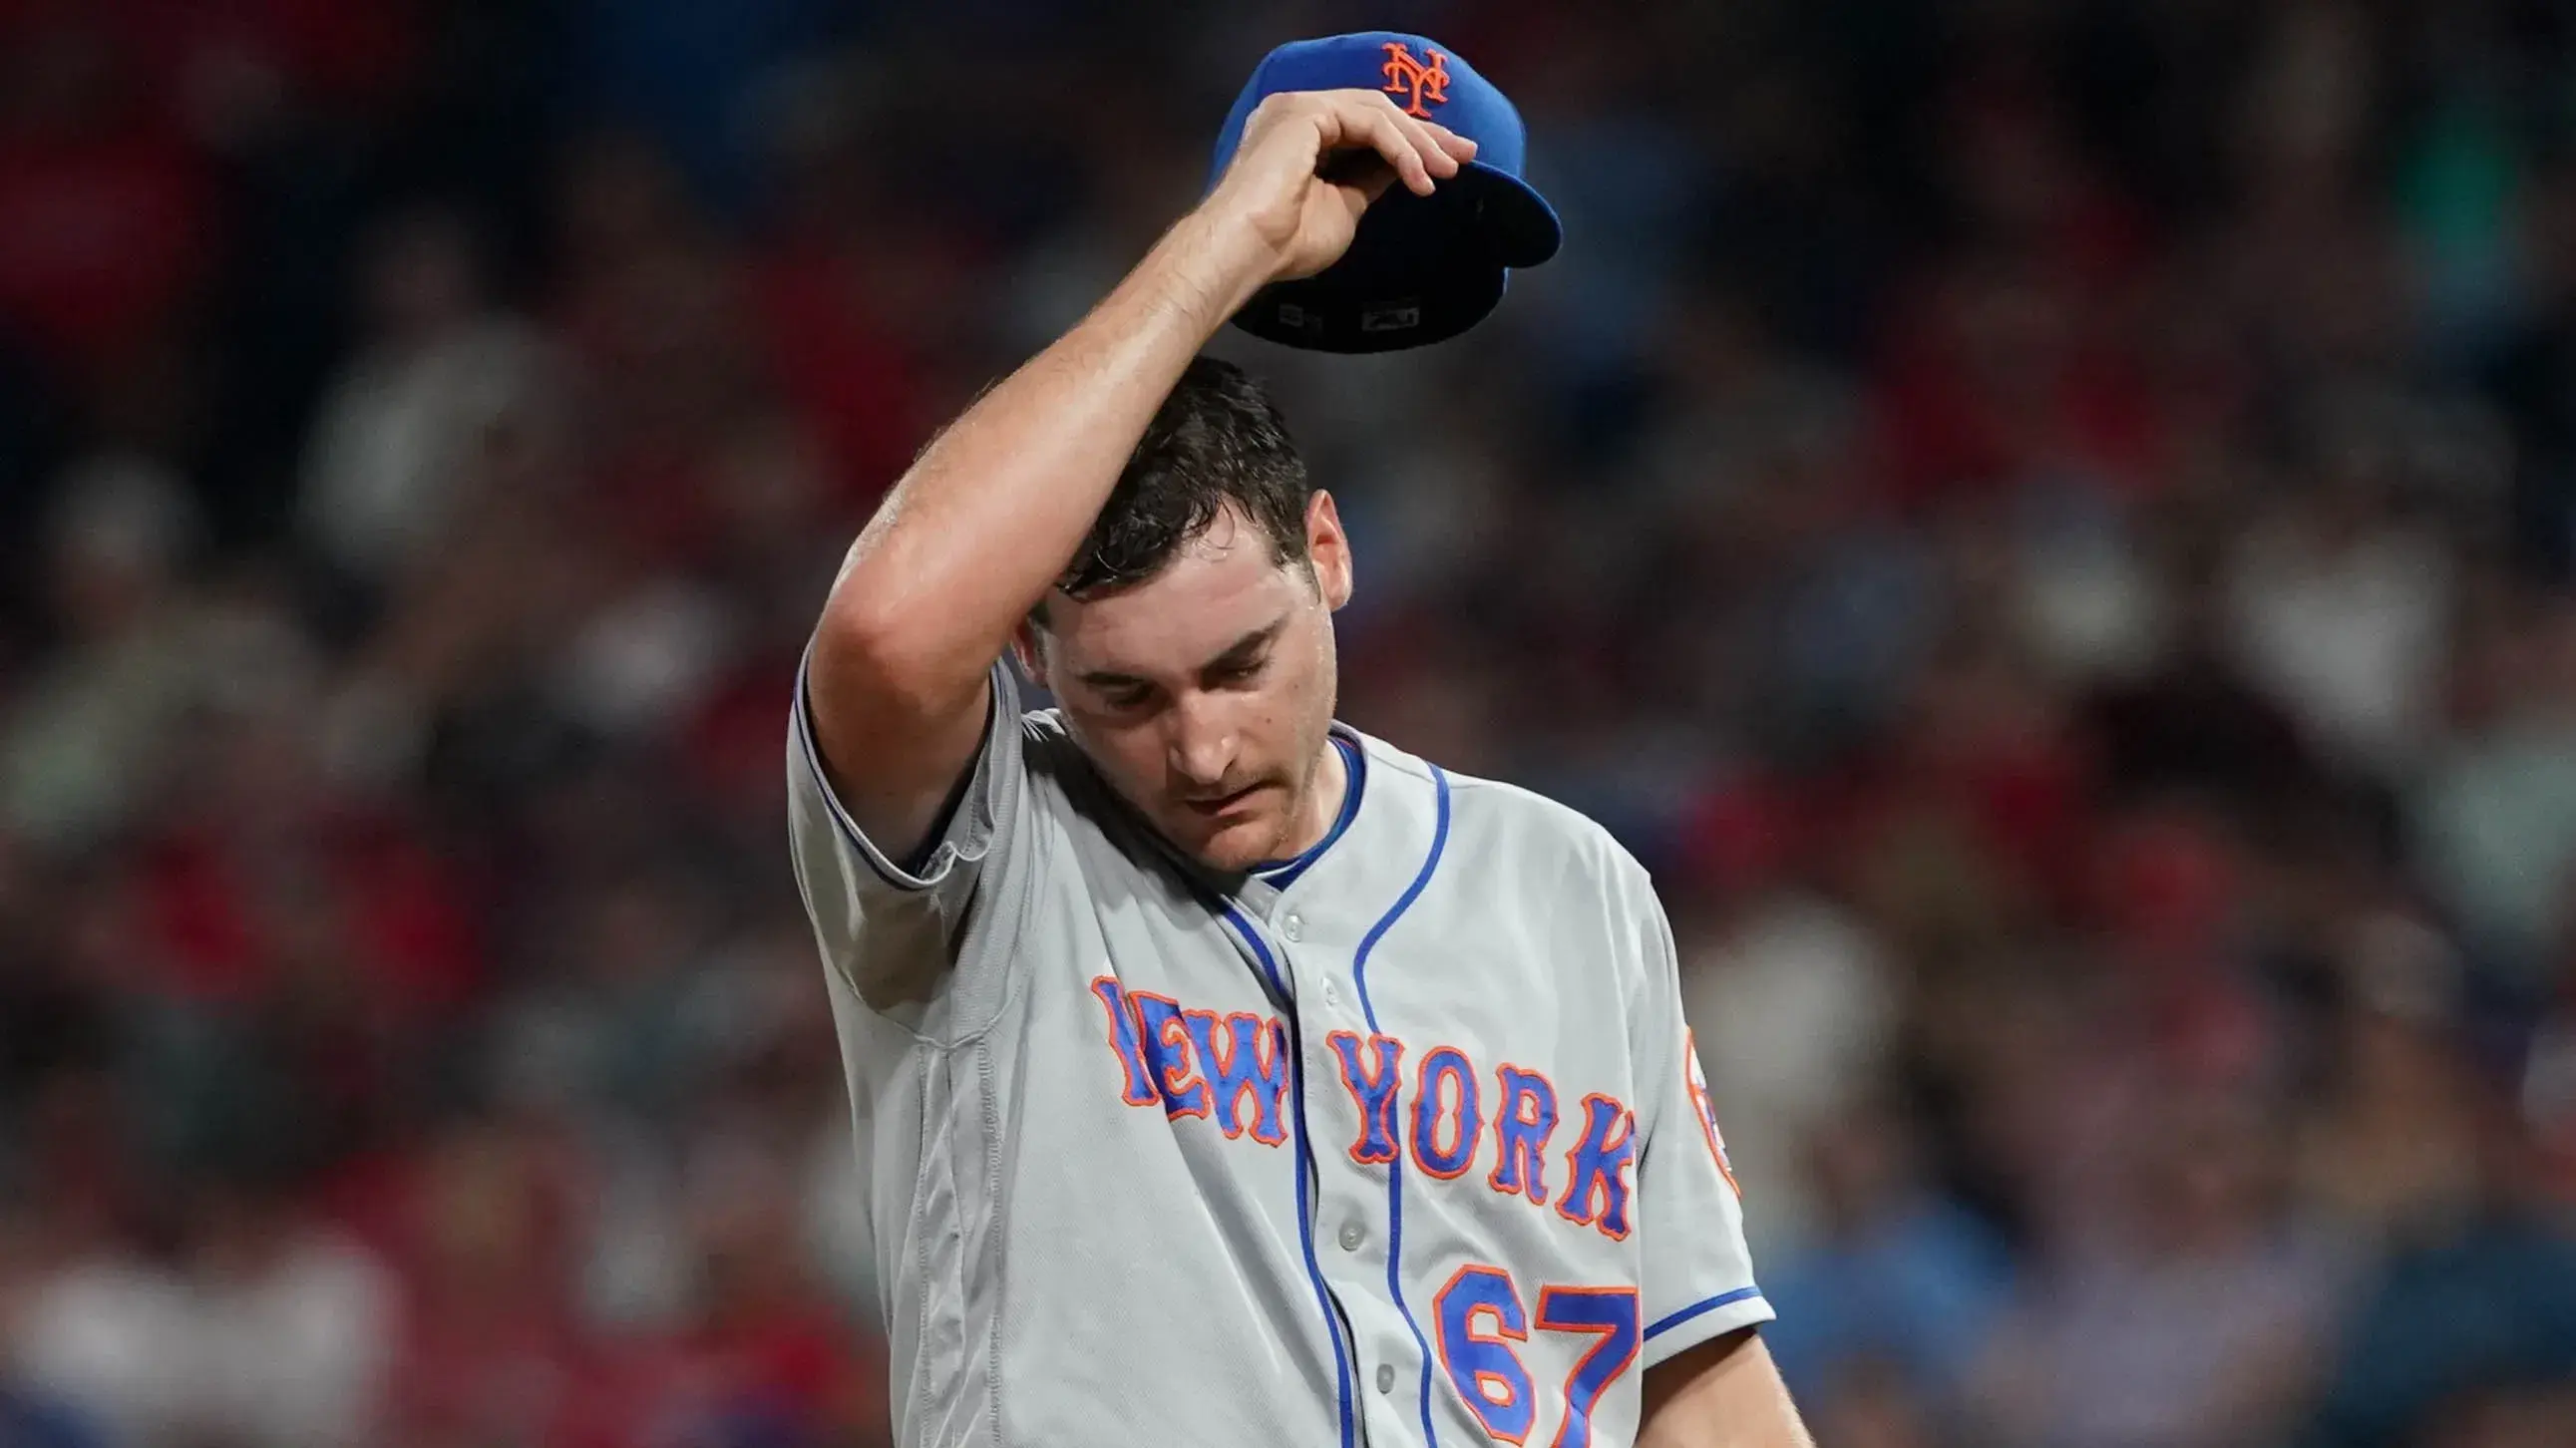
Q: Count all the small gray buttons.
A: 4